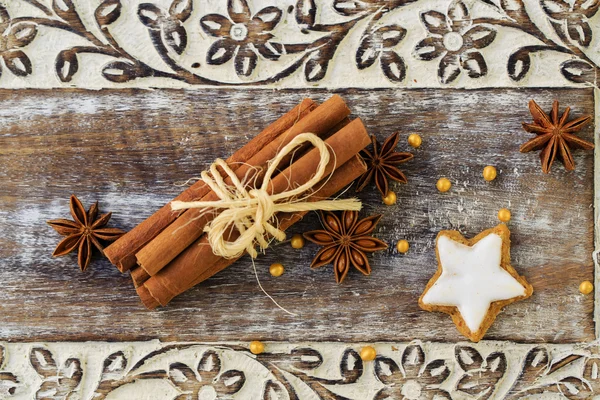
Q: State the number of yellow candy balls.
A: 11